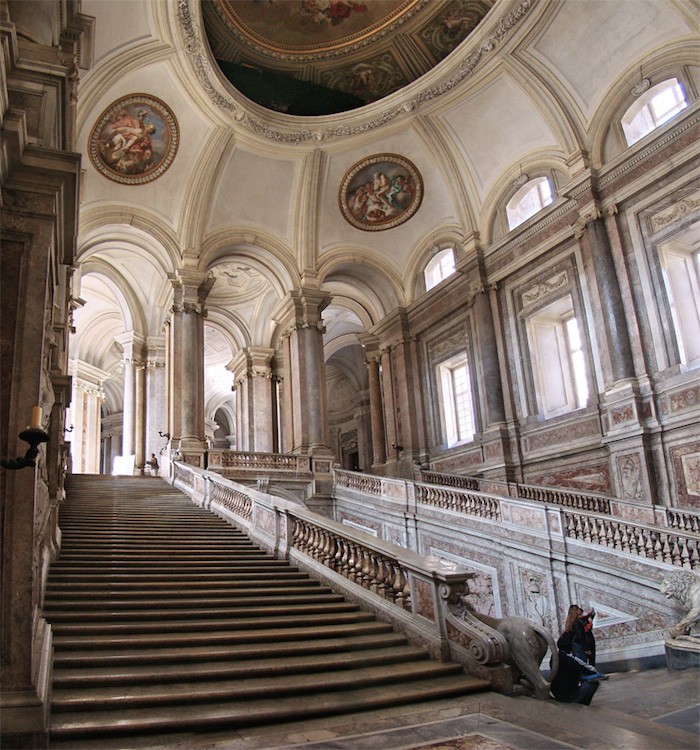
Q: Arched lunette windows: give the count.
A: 3